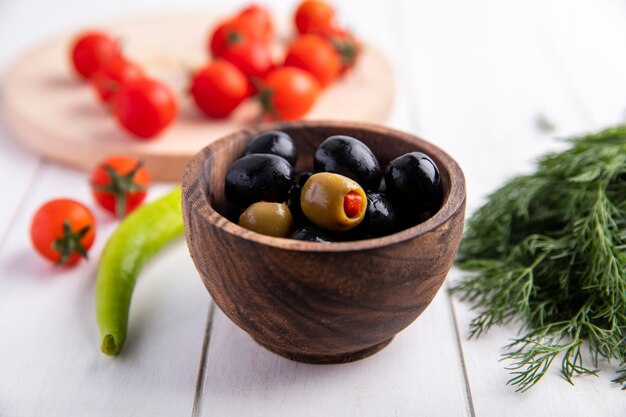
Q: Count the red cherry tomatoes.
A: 13